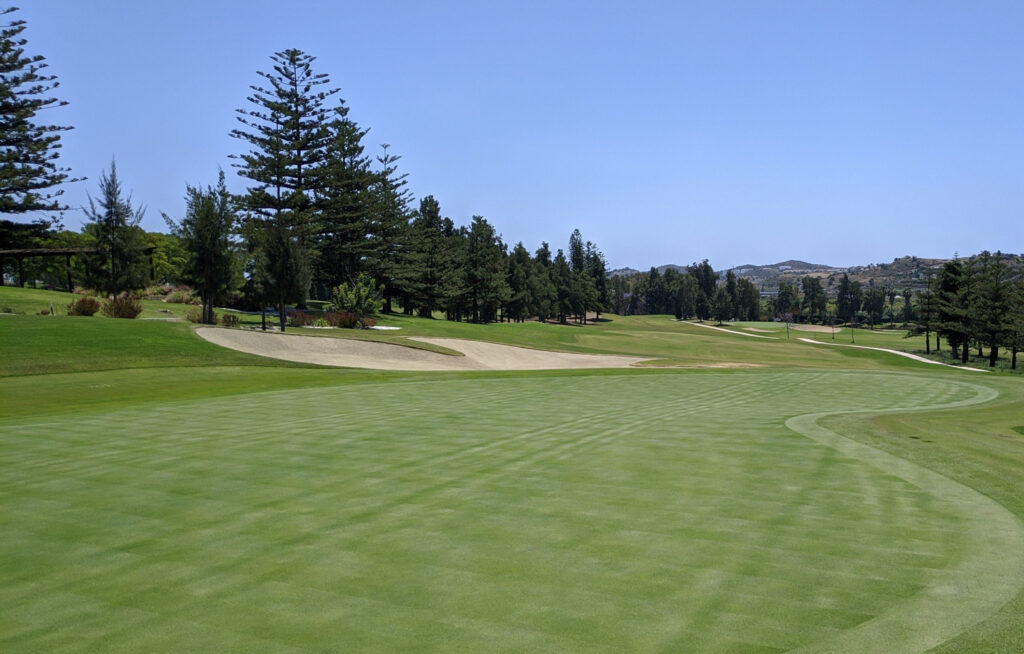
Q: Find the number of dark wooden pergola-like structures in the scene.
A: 1